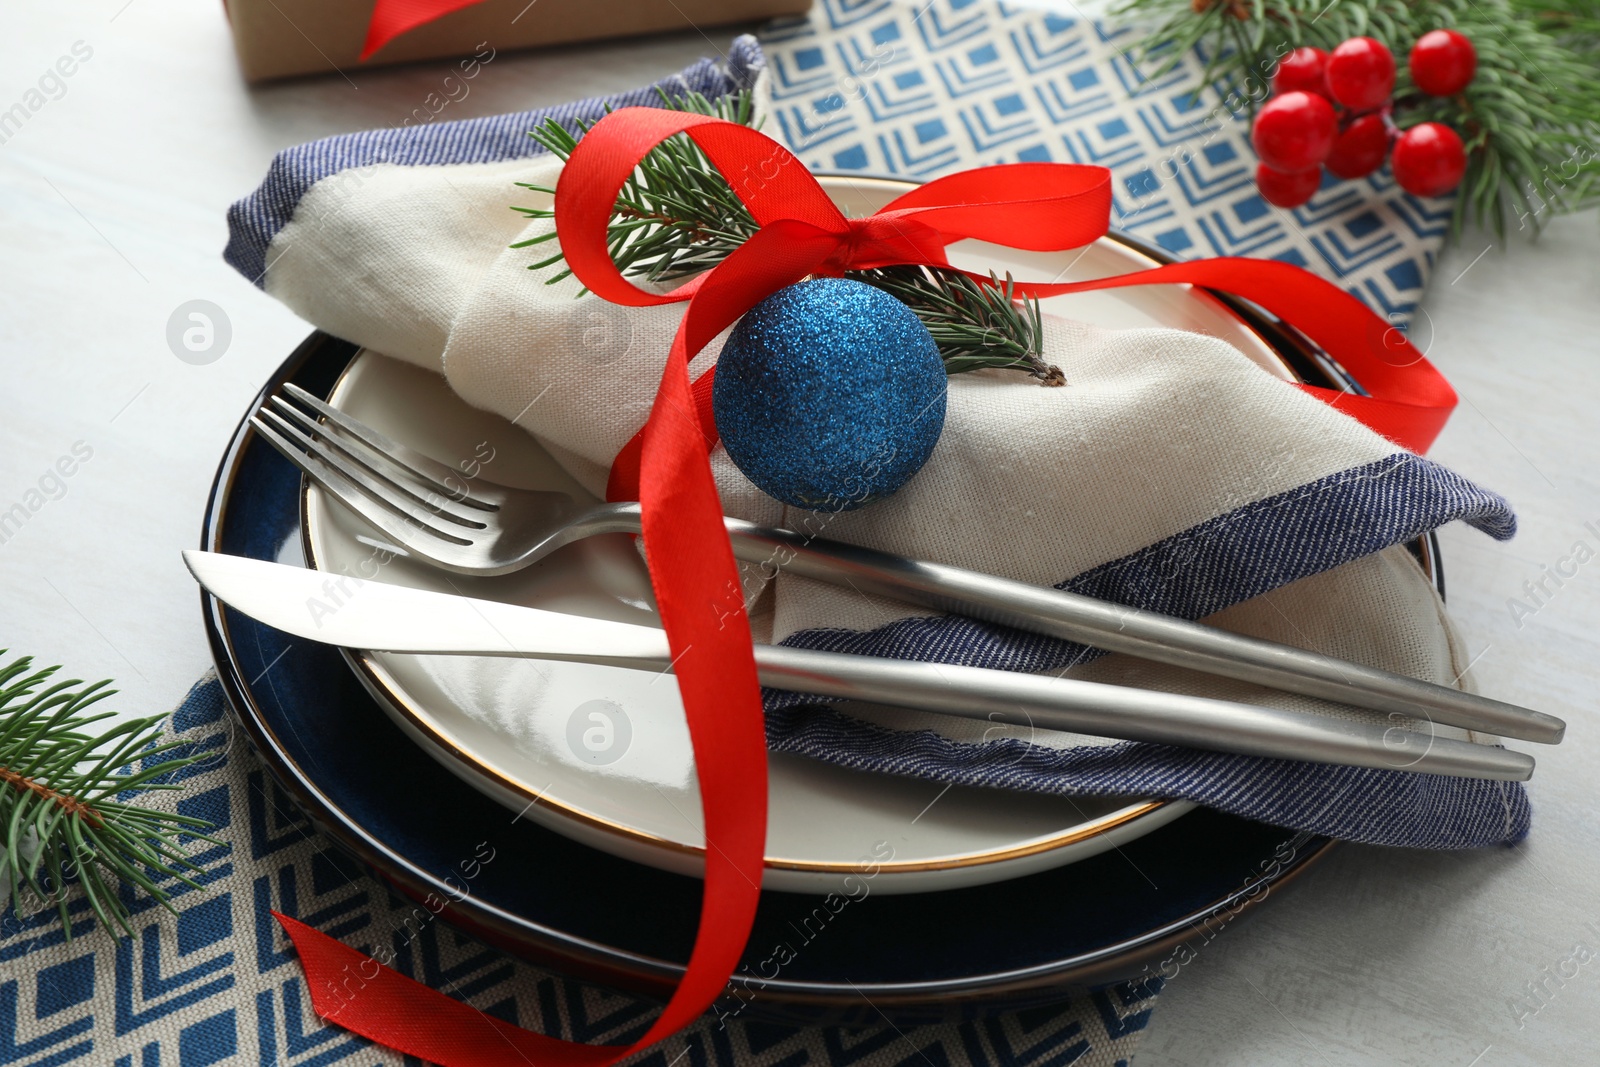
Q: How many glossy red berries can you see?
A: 7